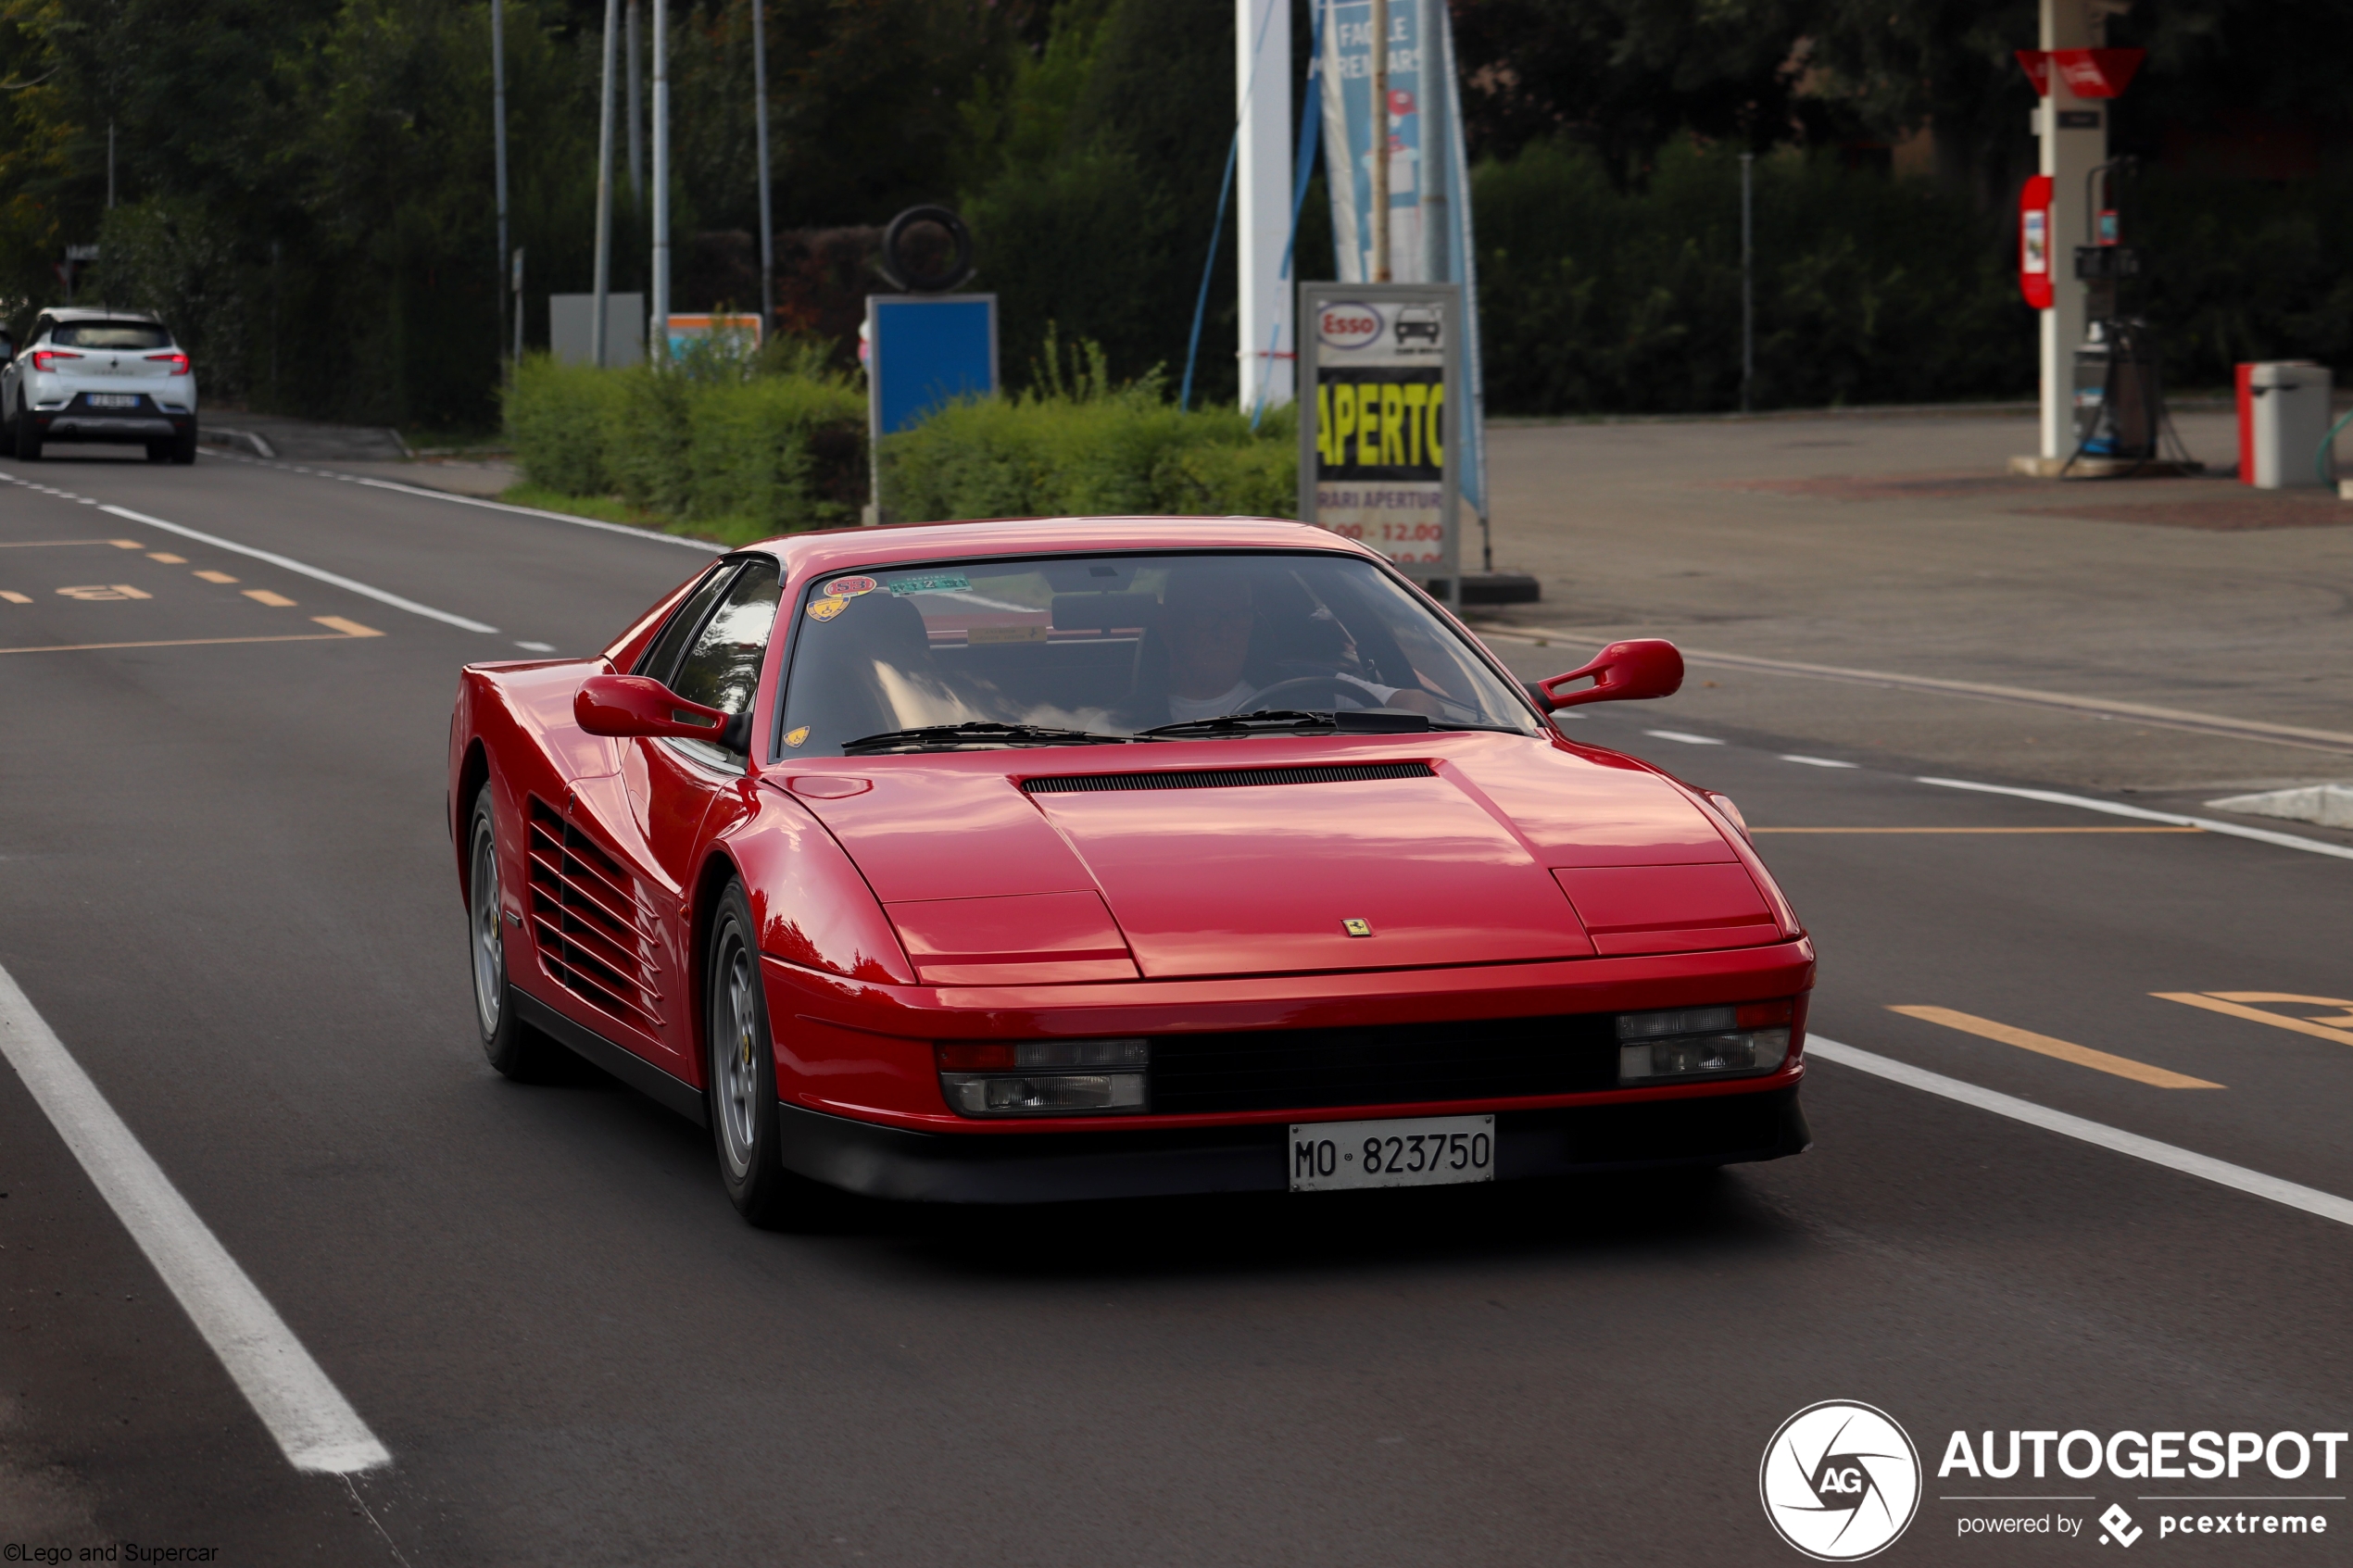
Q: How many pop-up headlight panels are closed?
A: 2